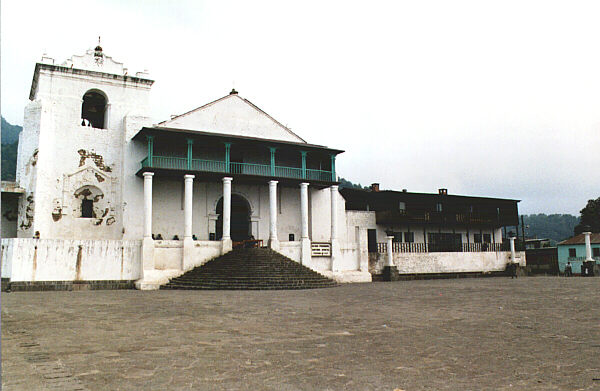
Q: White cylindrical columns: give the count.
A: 9